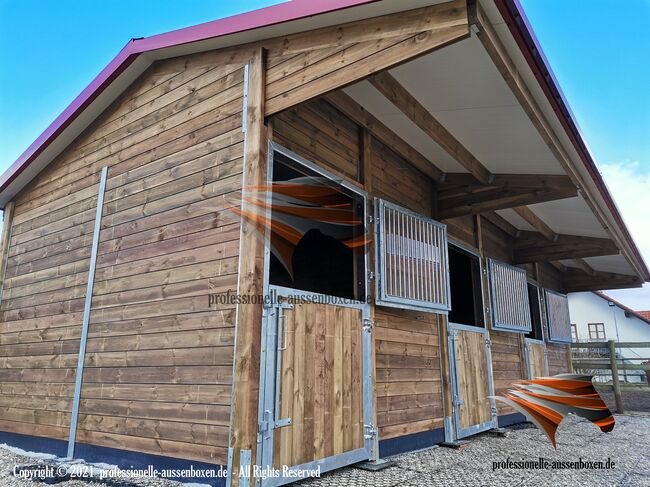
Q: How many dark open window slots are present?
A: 3